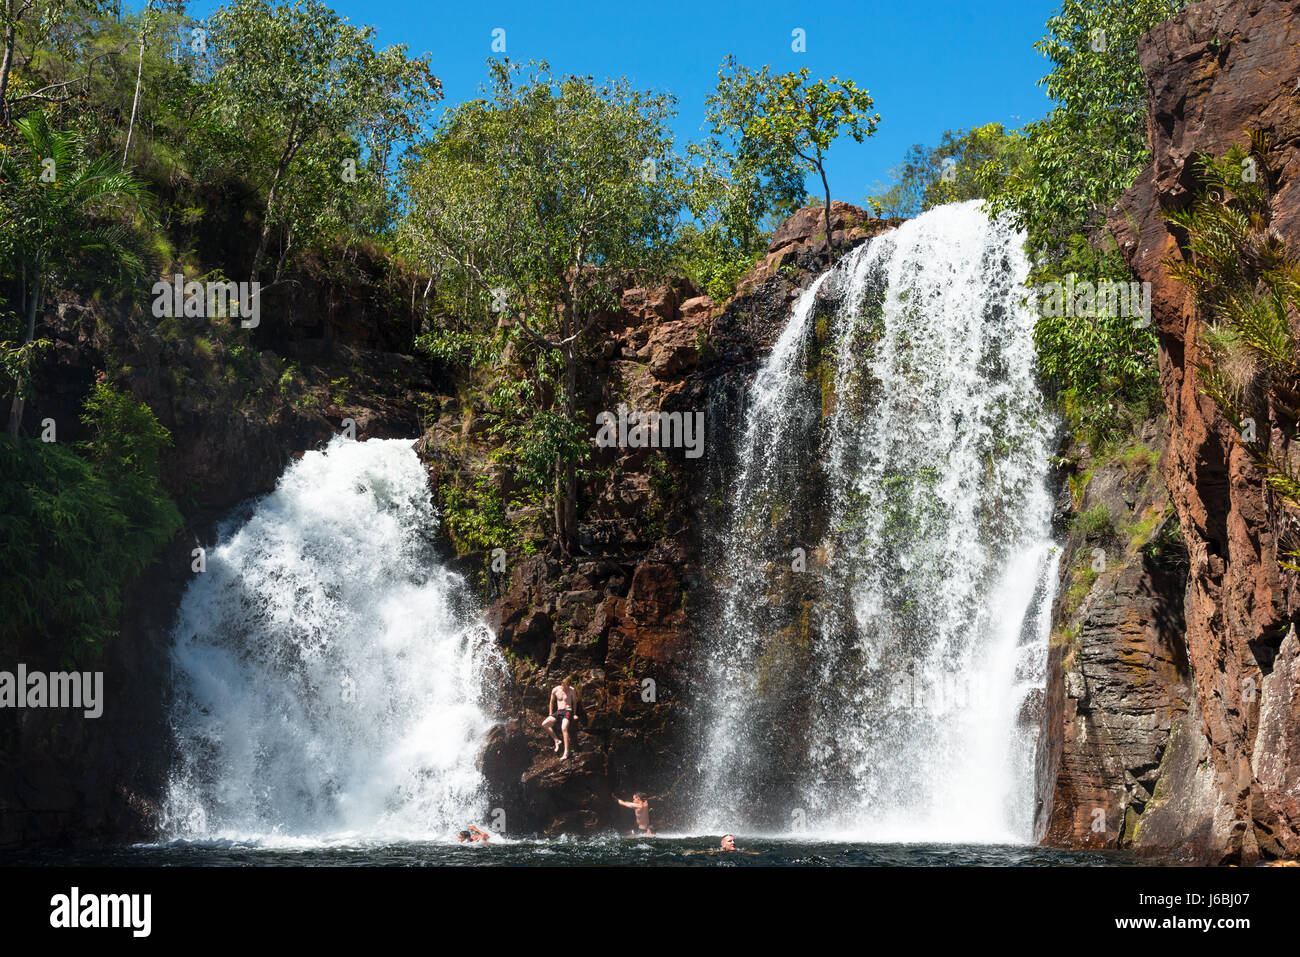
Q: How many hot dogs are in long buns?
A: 0